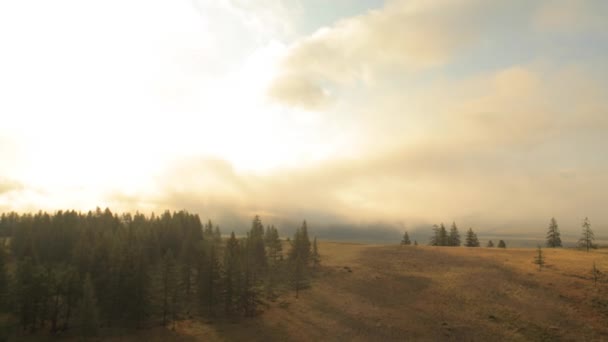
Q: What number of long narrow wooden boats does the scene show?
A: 0